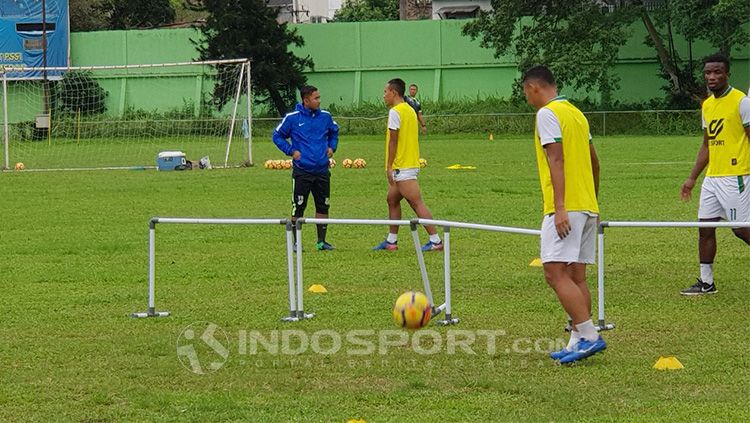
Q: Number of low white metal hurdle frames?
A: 4